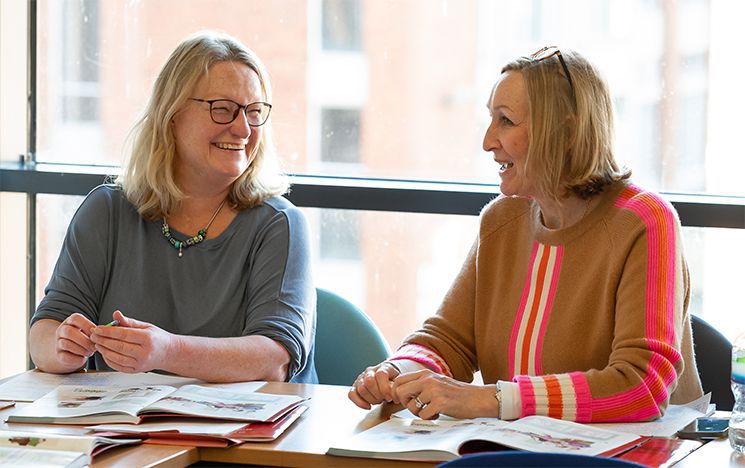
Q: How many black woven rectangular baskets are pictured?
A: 0